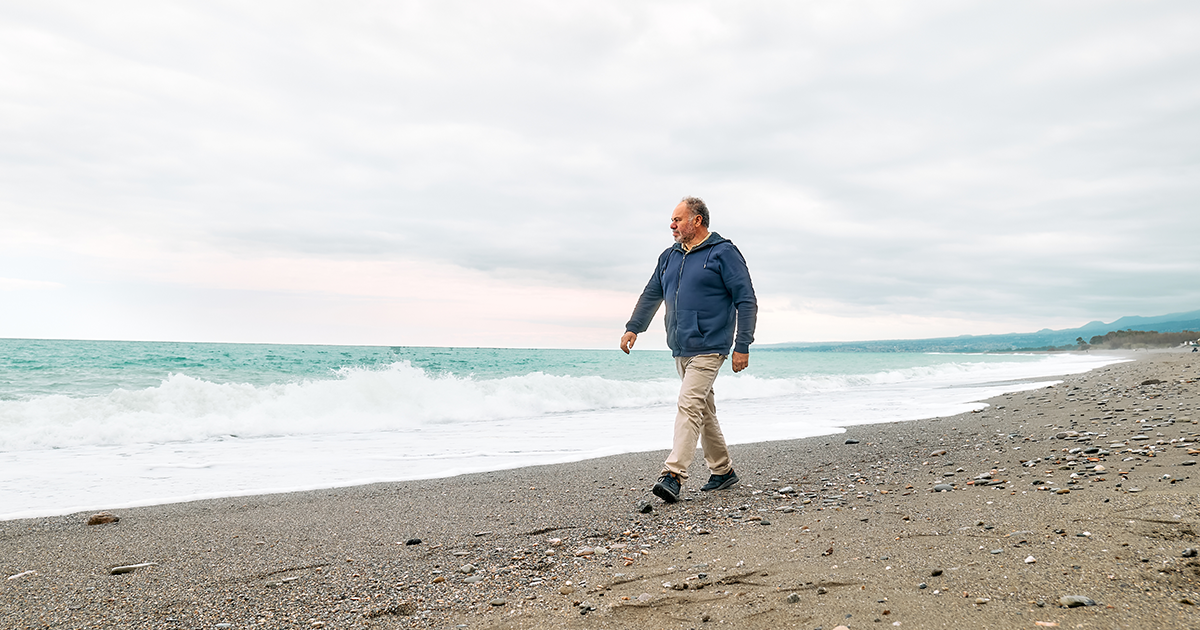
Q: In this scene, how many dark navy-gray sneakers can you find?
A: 2